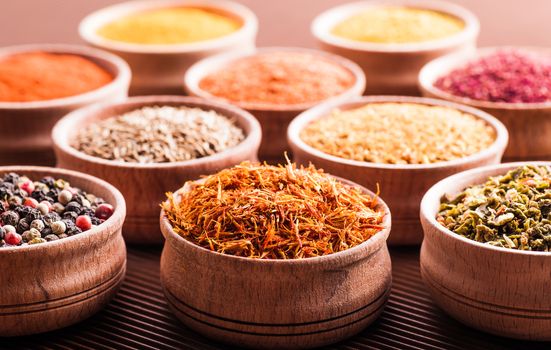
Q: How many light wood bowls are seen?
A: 10